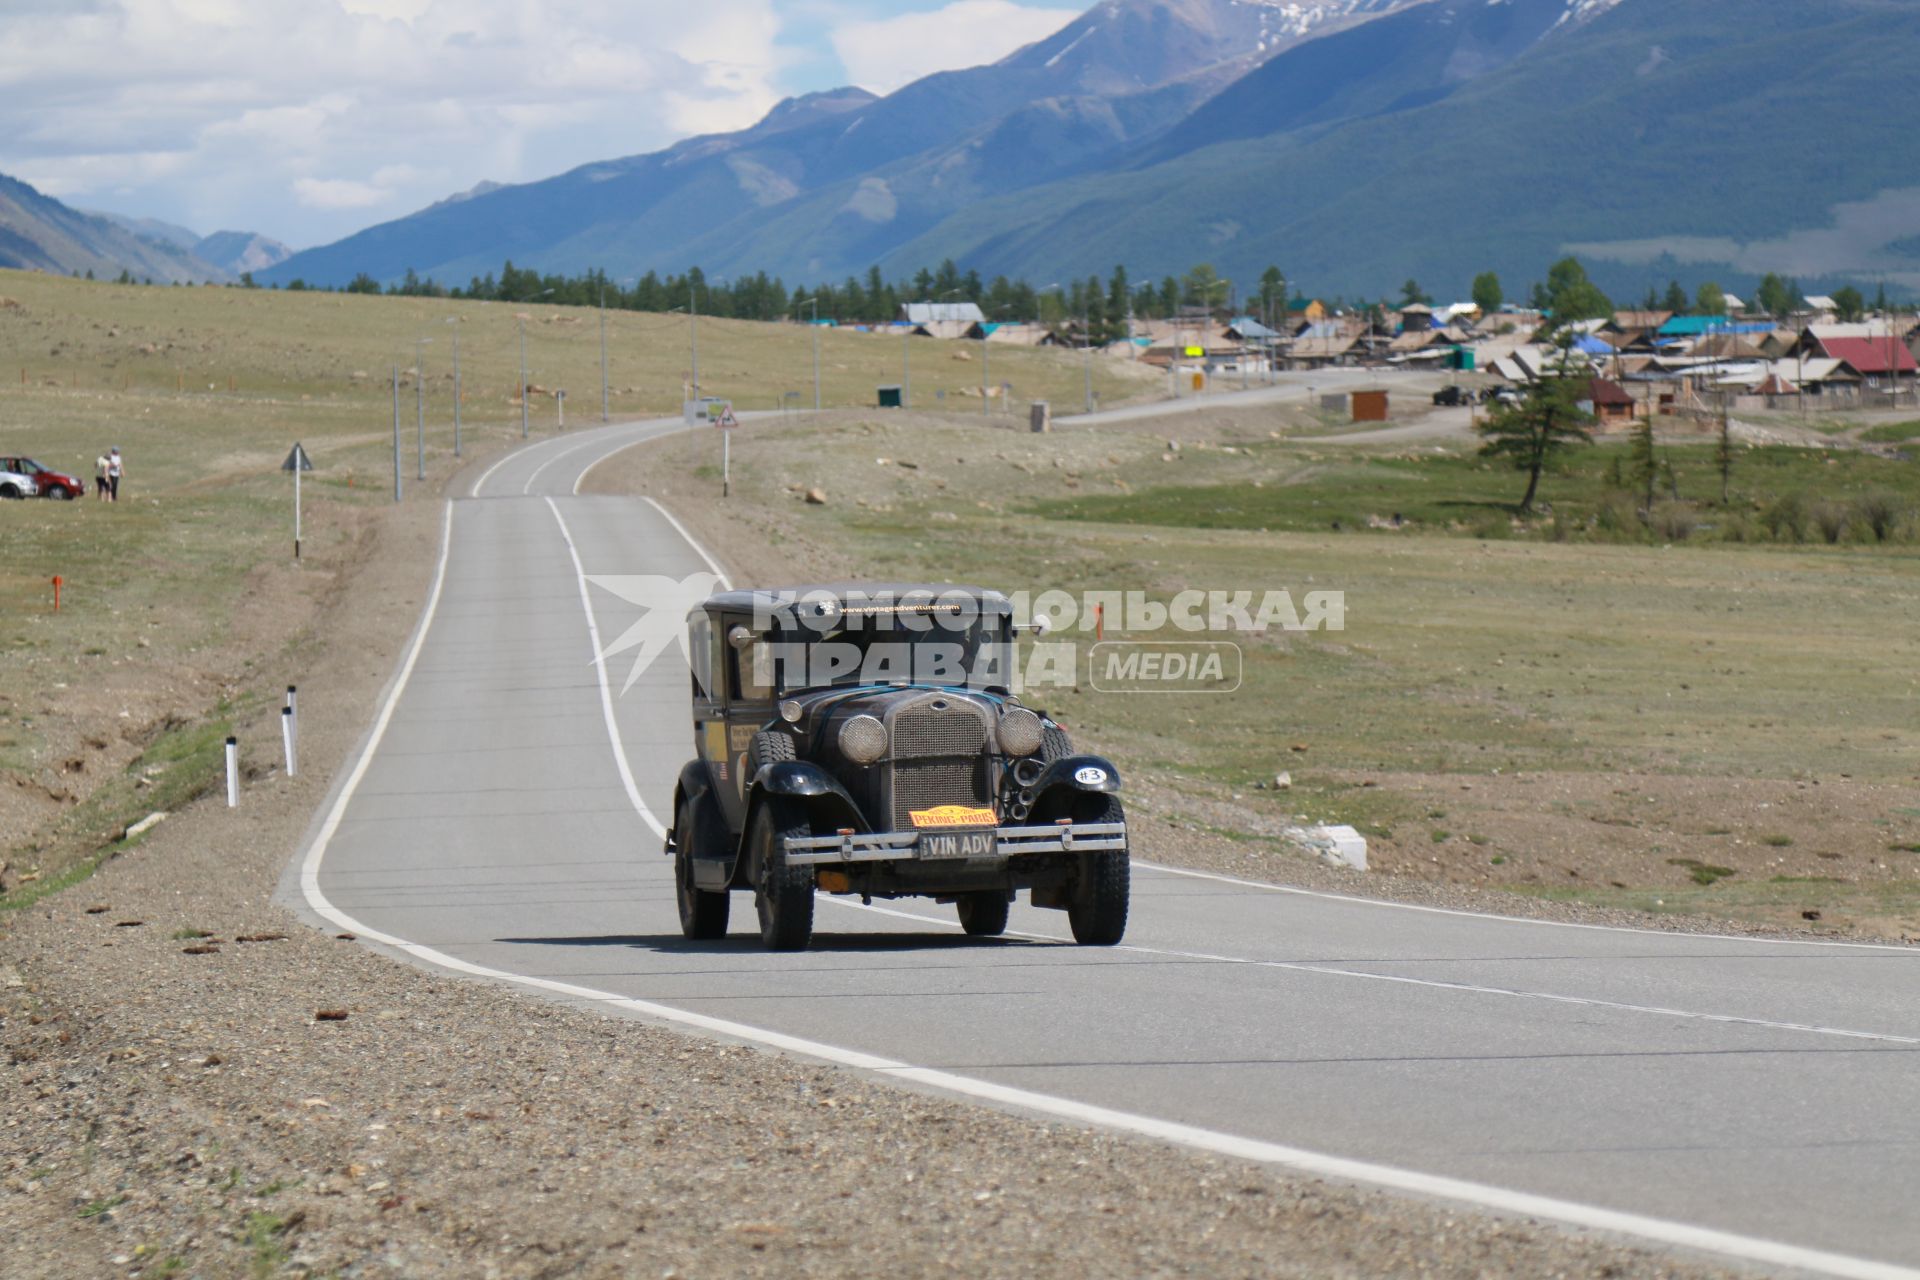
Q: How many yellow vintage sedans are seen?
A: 0